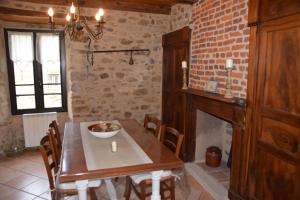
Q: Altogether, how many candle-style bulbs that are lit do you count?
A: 5